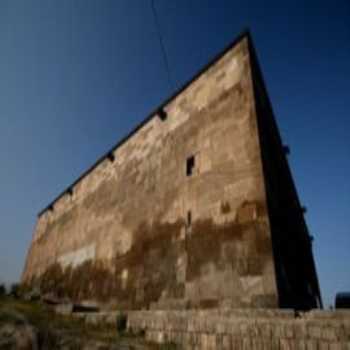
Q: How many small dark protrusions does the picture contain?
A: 7